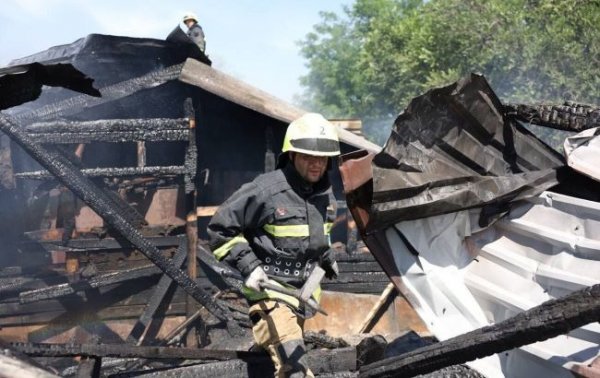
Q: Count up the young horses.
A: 0